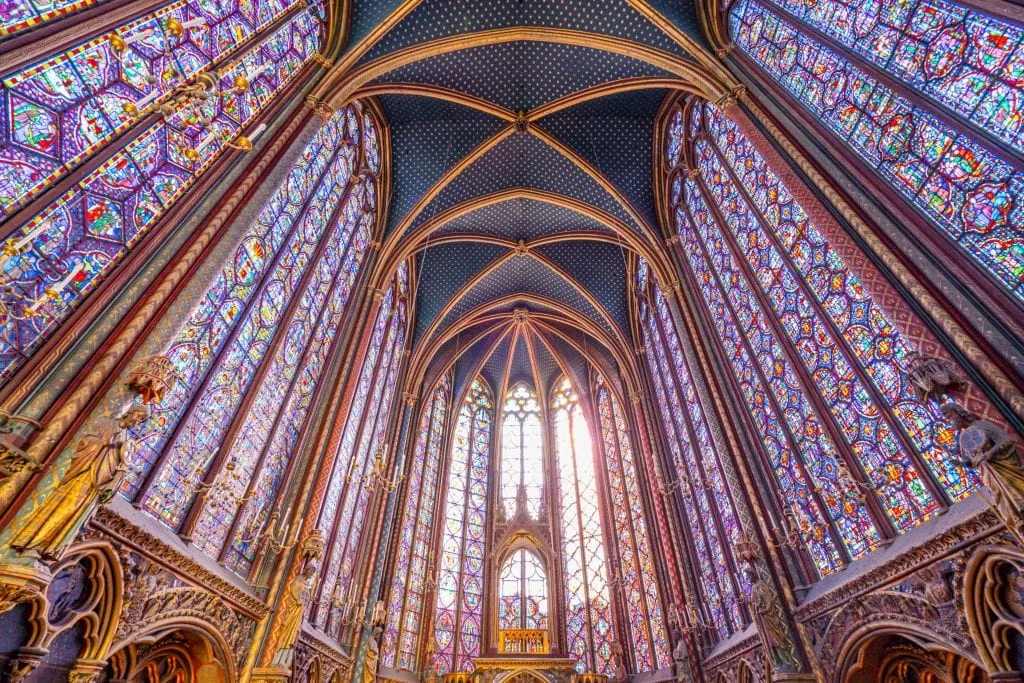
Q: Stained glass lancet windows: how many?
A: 11